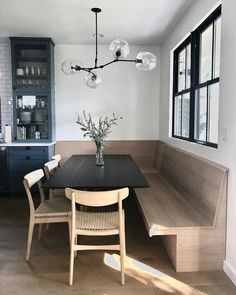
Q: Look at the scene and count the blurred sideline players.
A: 0